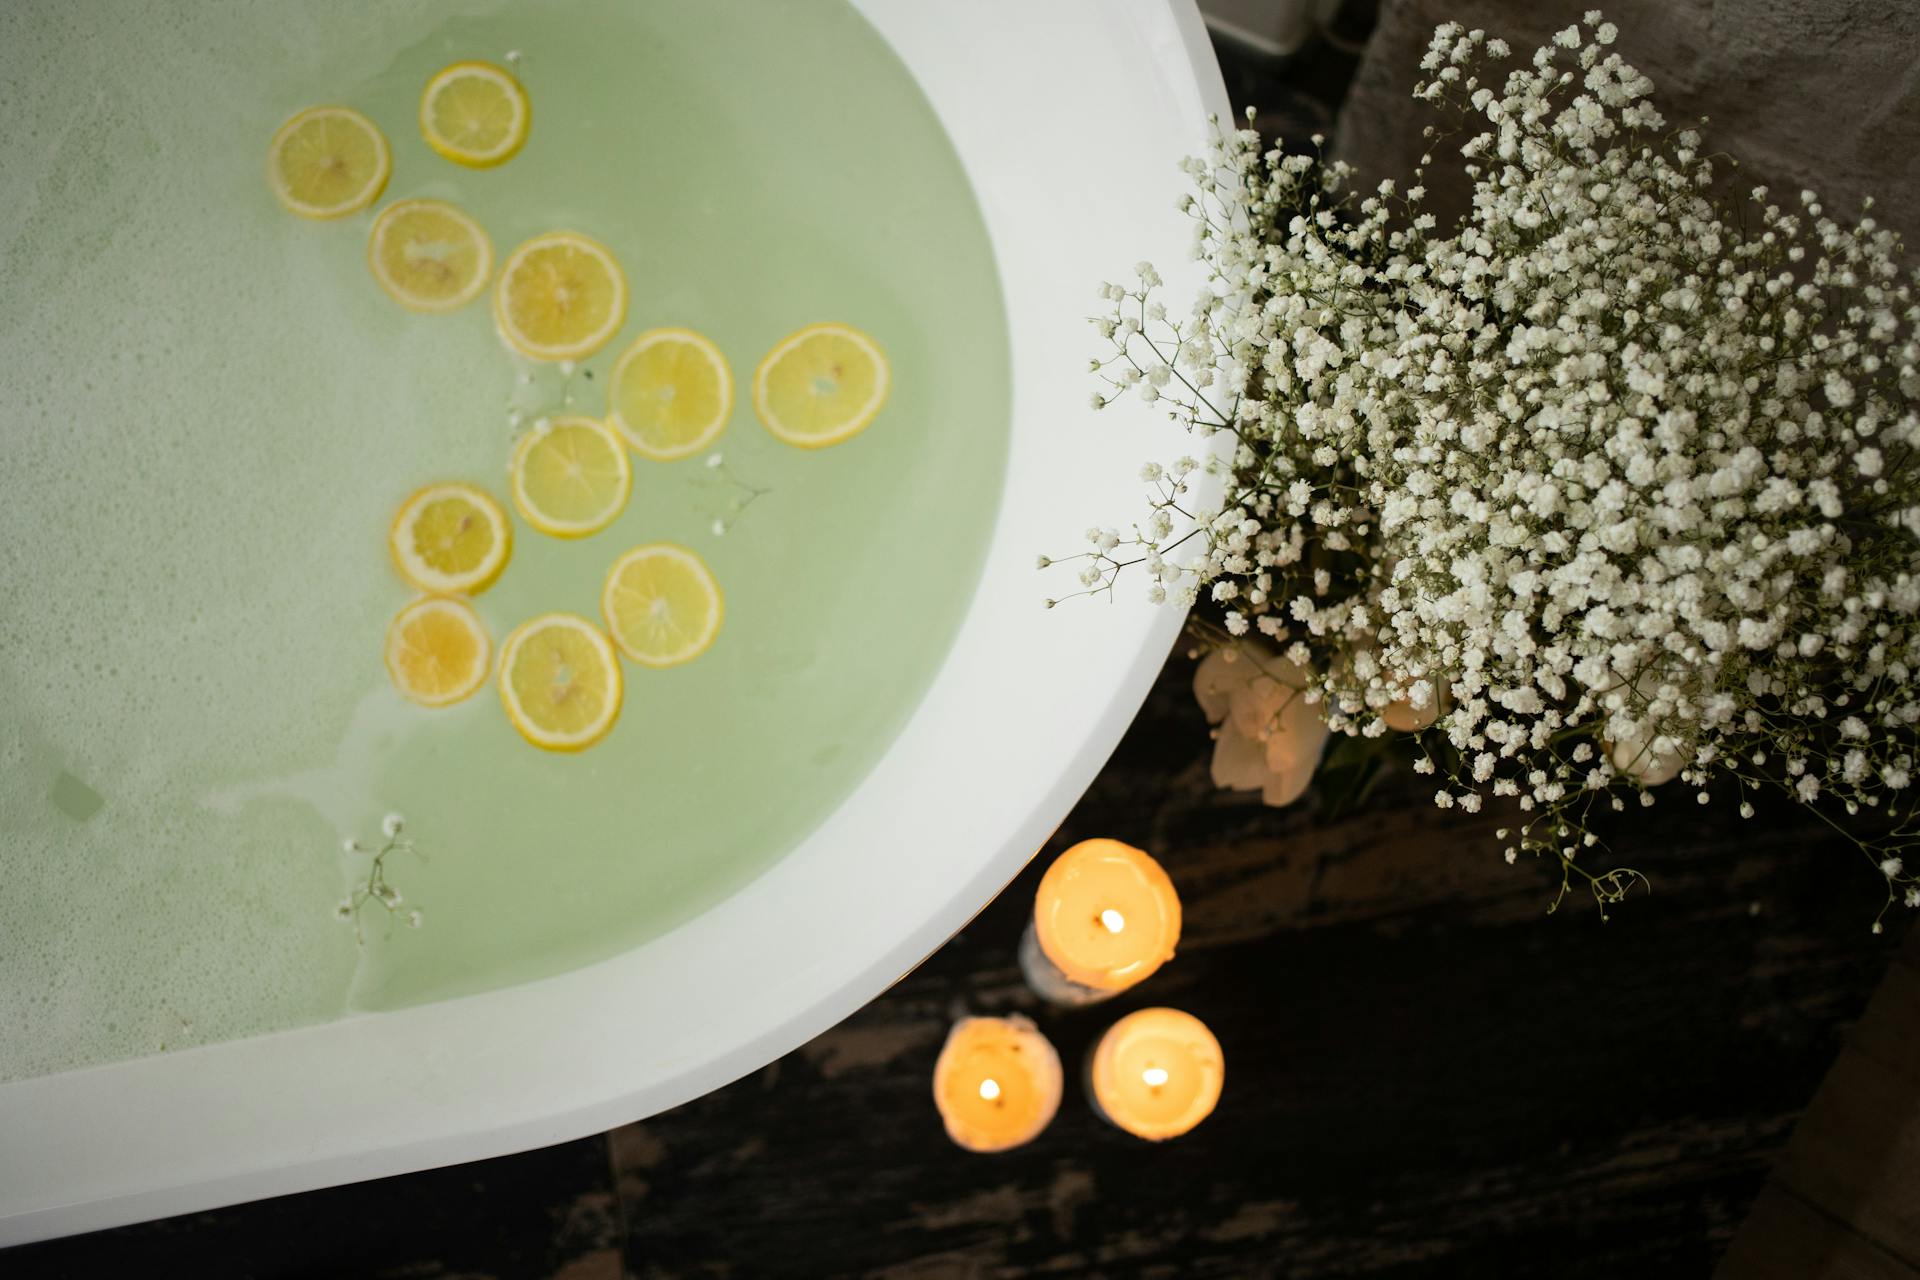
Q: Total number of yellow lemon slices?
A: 11